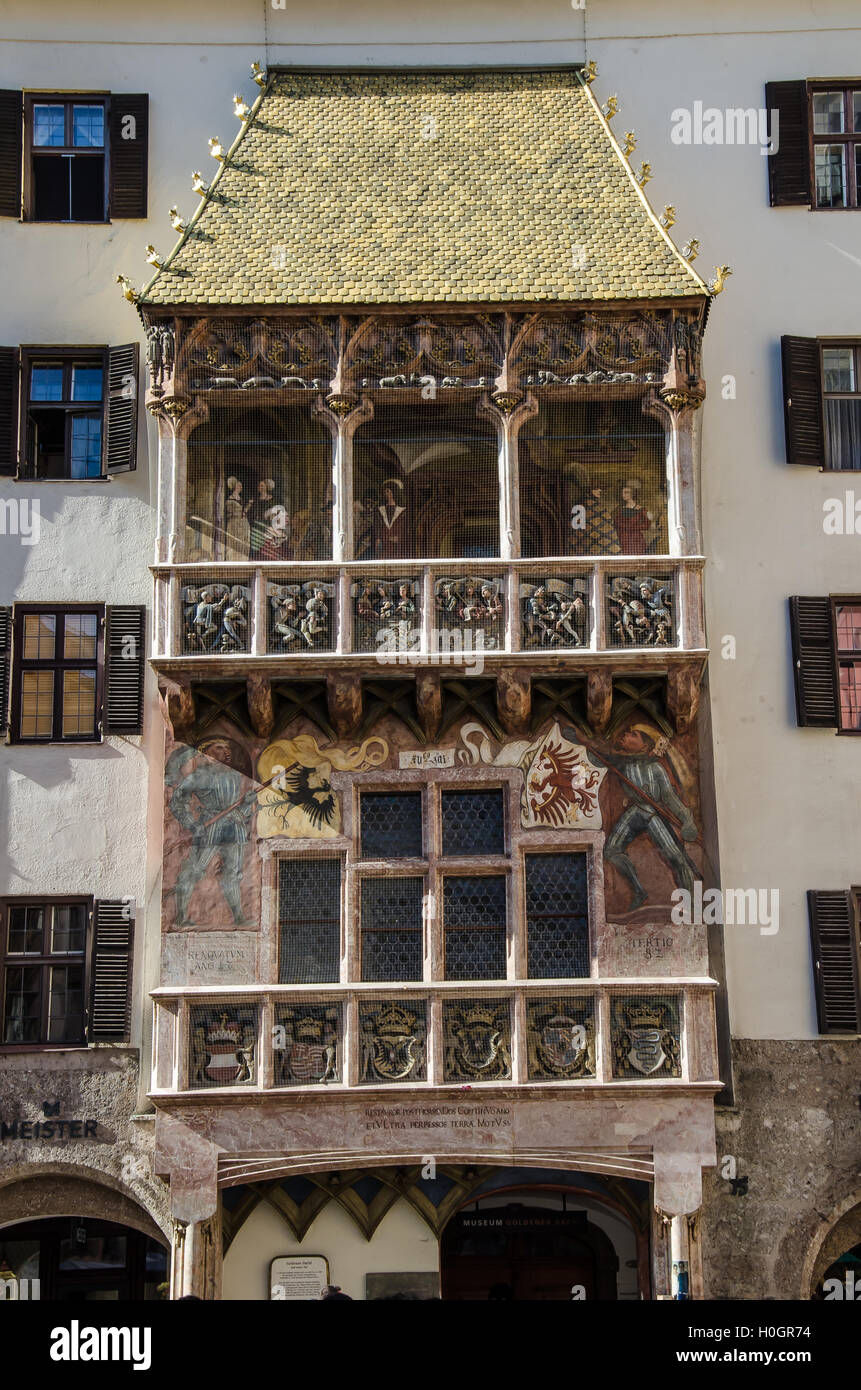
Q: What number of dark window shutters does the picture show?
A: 11